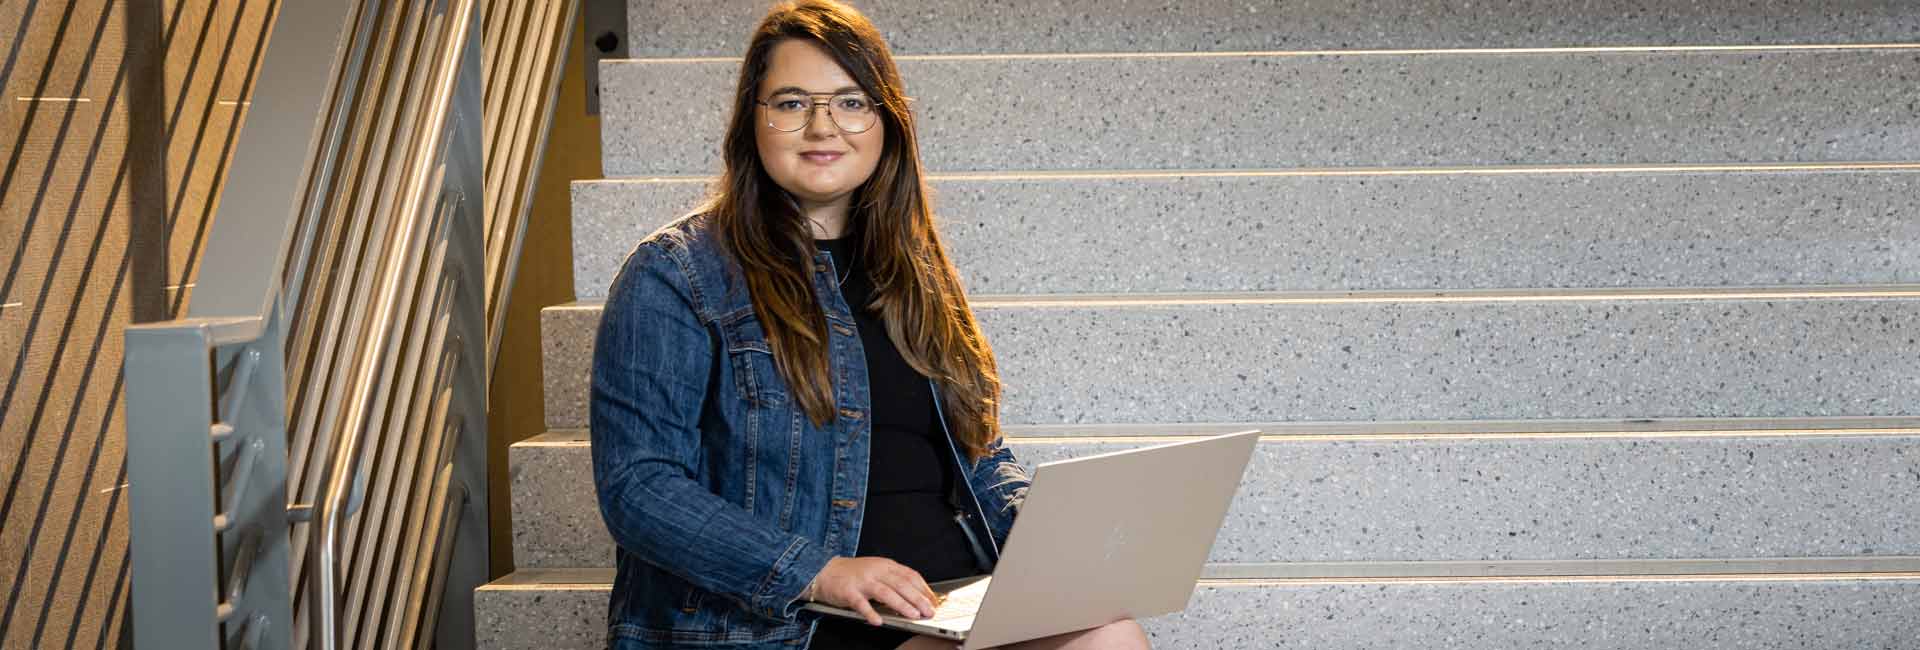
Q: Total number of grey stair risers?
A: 6